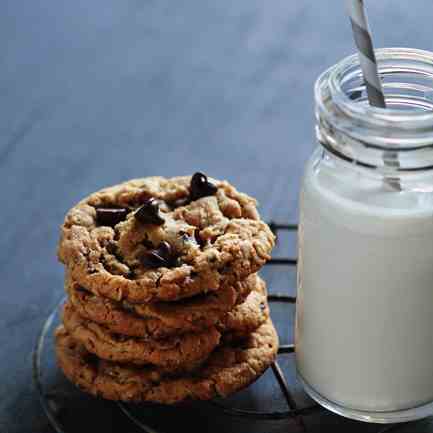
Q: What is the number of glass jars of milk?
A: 1